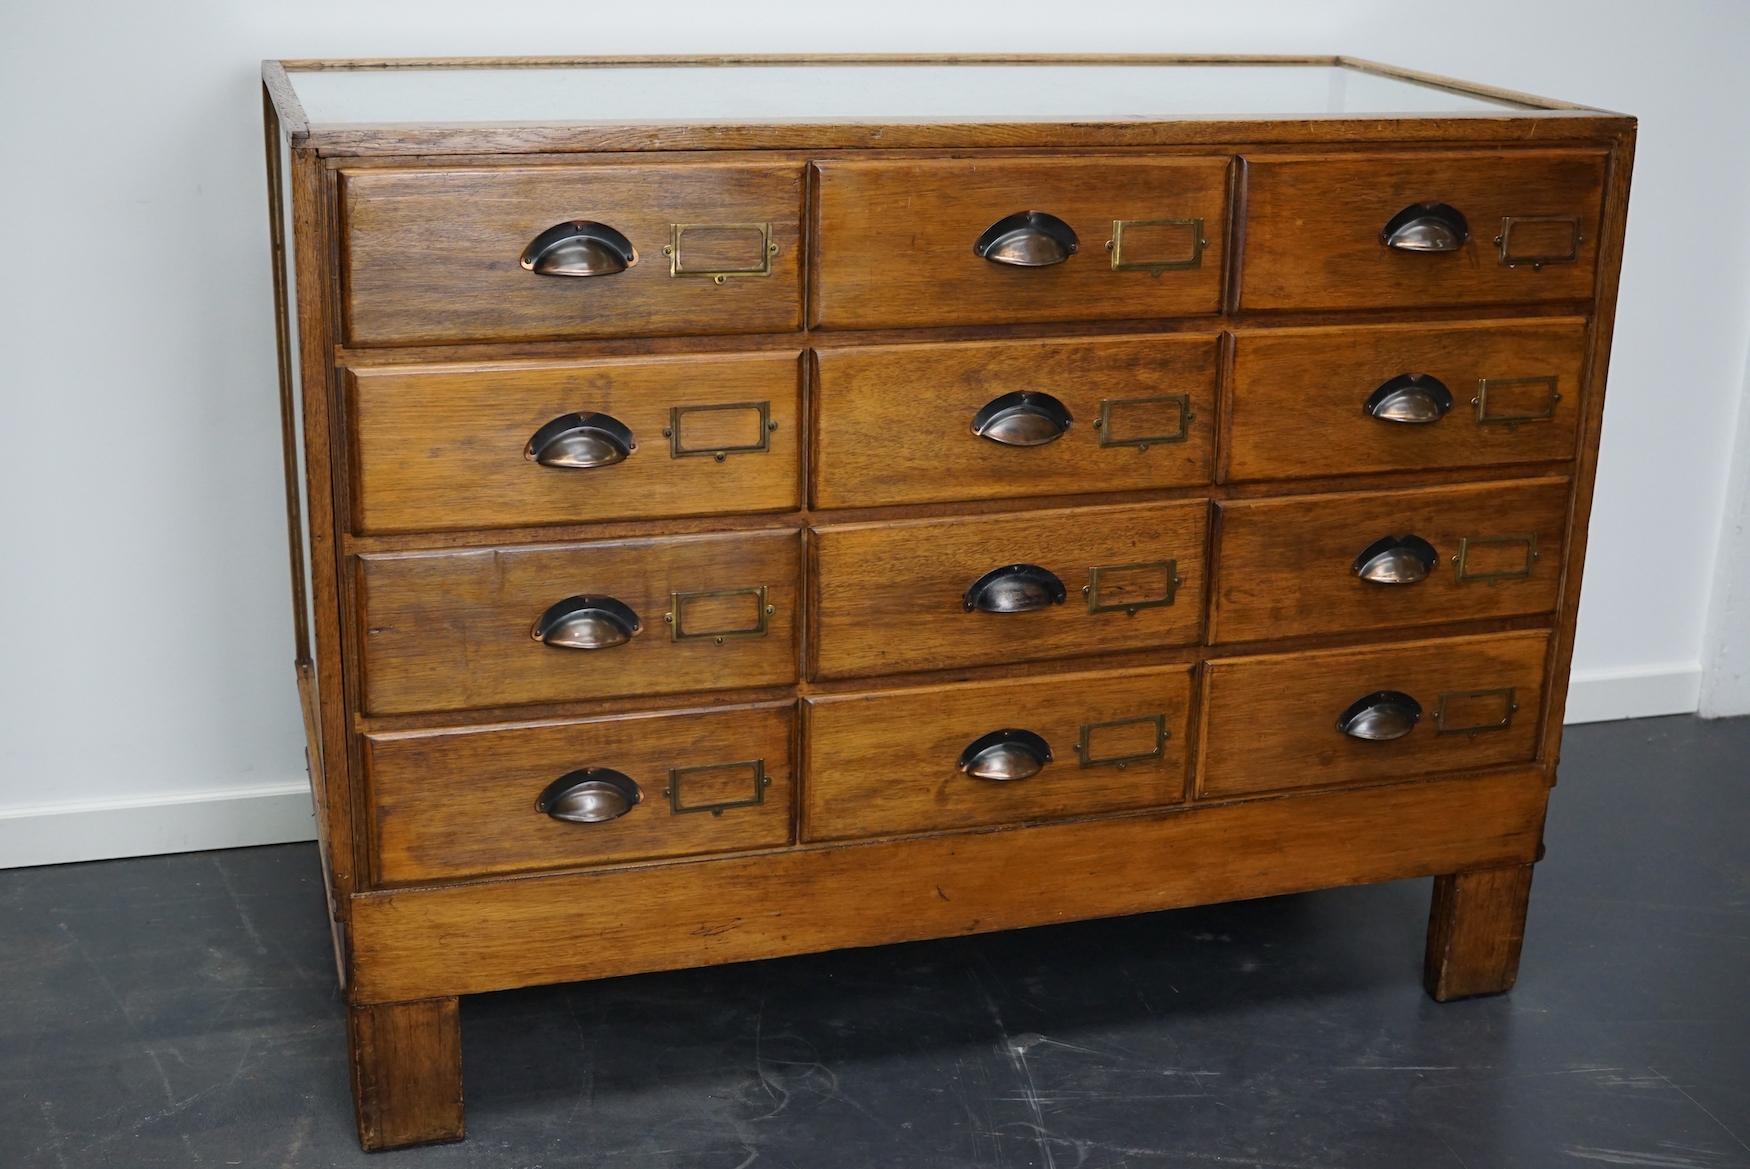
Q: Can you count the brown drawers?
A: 12